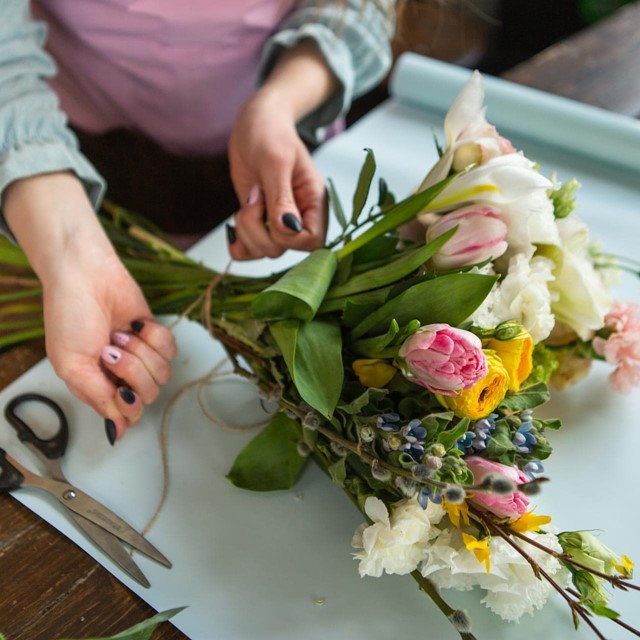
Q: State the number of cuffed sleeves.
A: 2